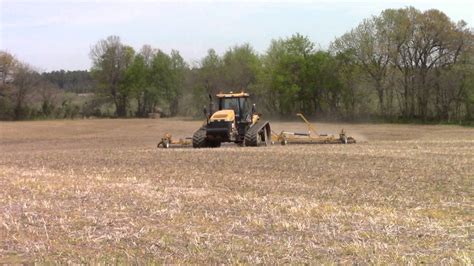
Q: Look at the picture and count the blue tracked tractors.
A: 0